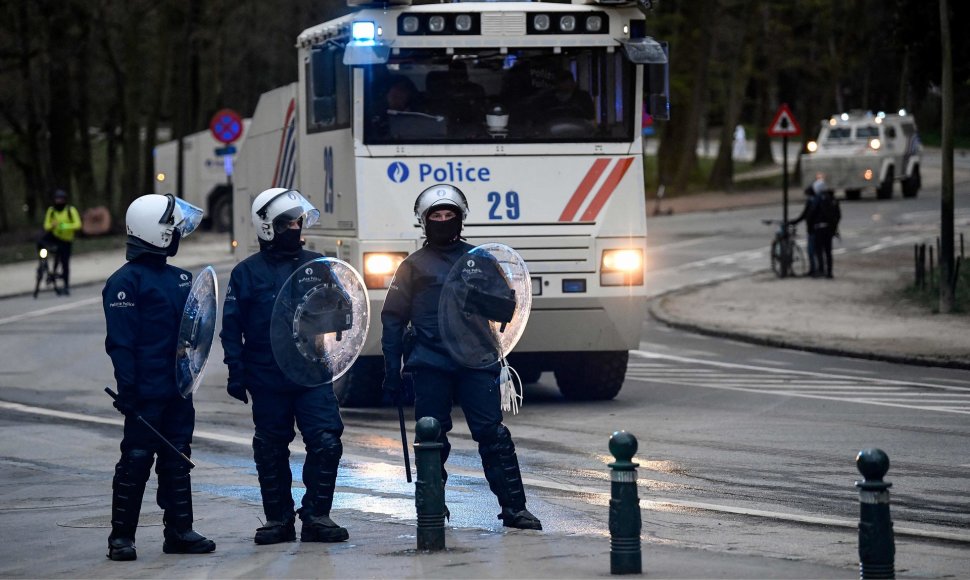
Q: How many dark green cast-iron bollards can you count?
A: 3